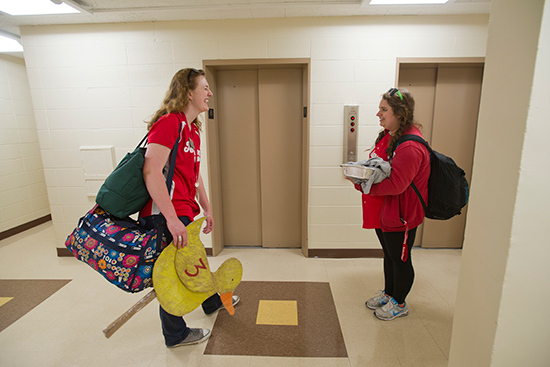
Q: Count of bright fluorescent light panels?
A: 3